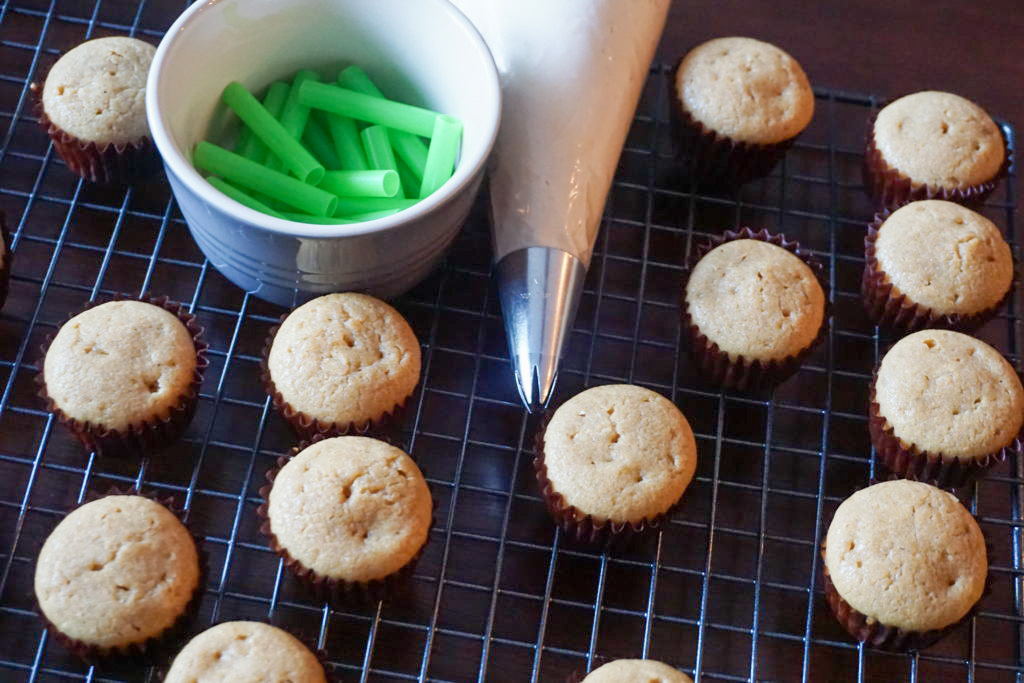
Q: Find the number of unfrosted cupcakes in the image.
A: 14